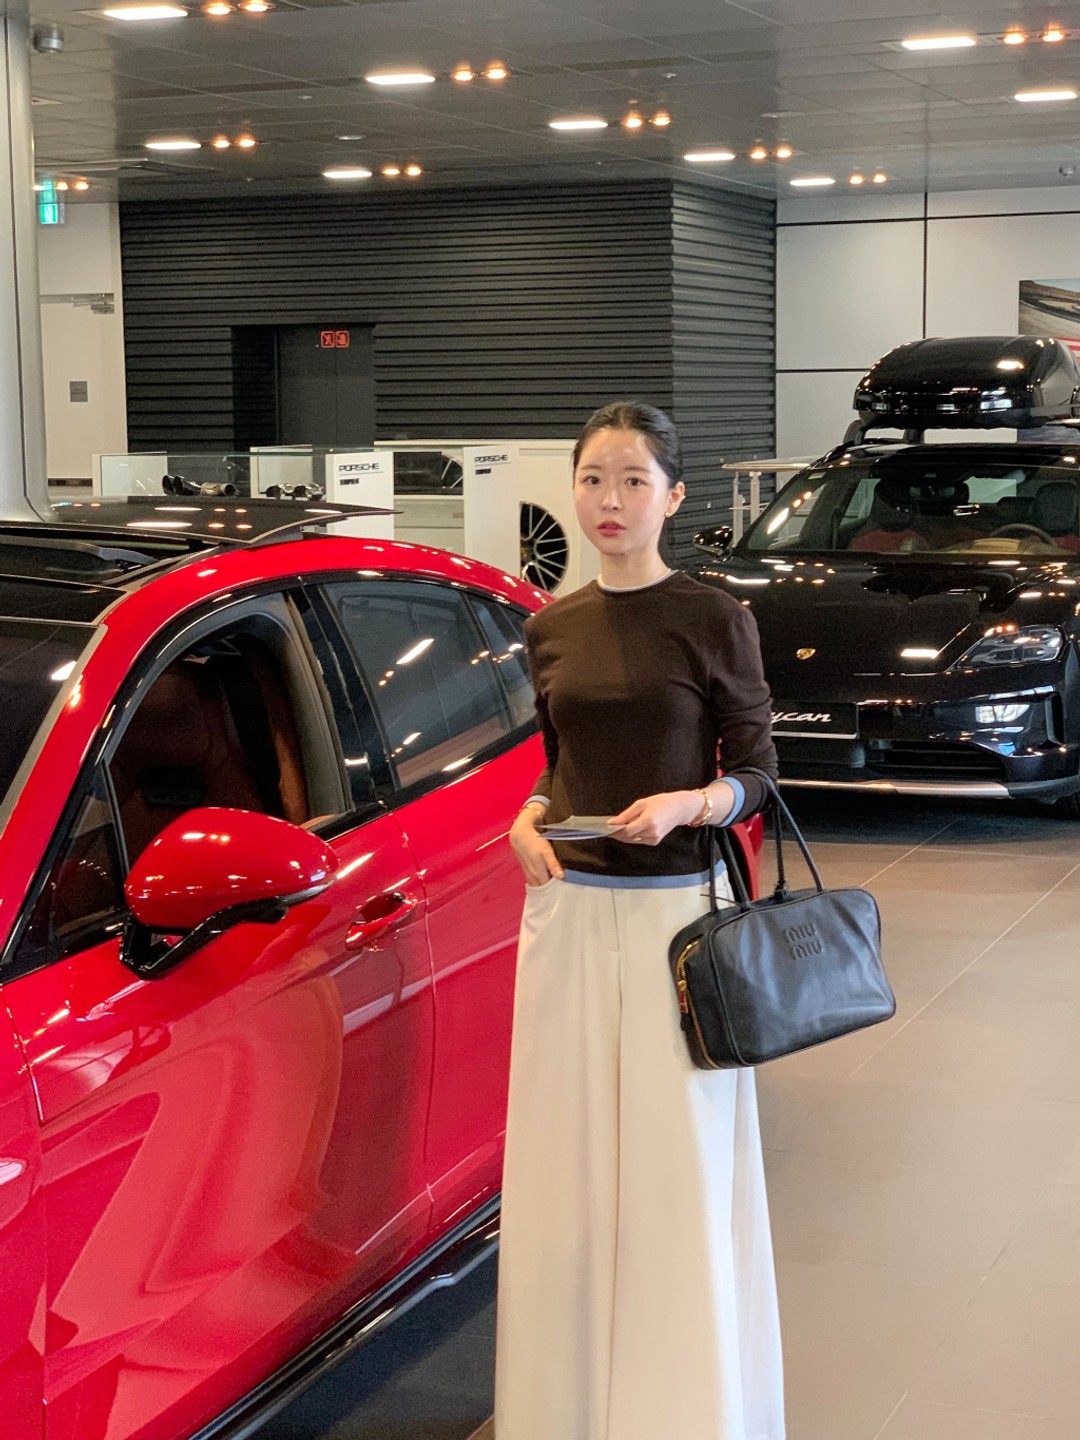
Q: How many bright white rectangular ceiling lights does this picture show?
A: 9